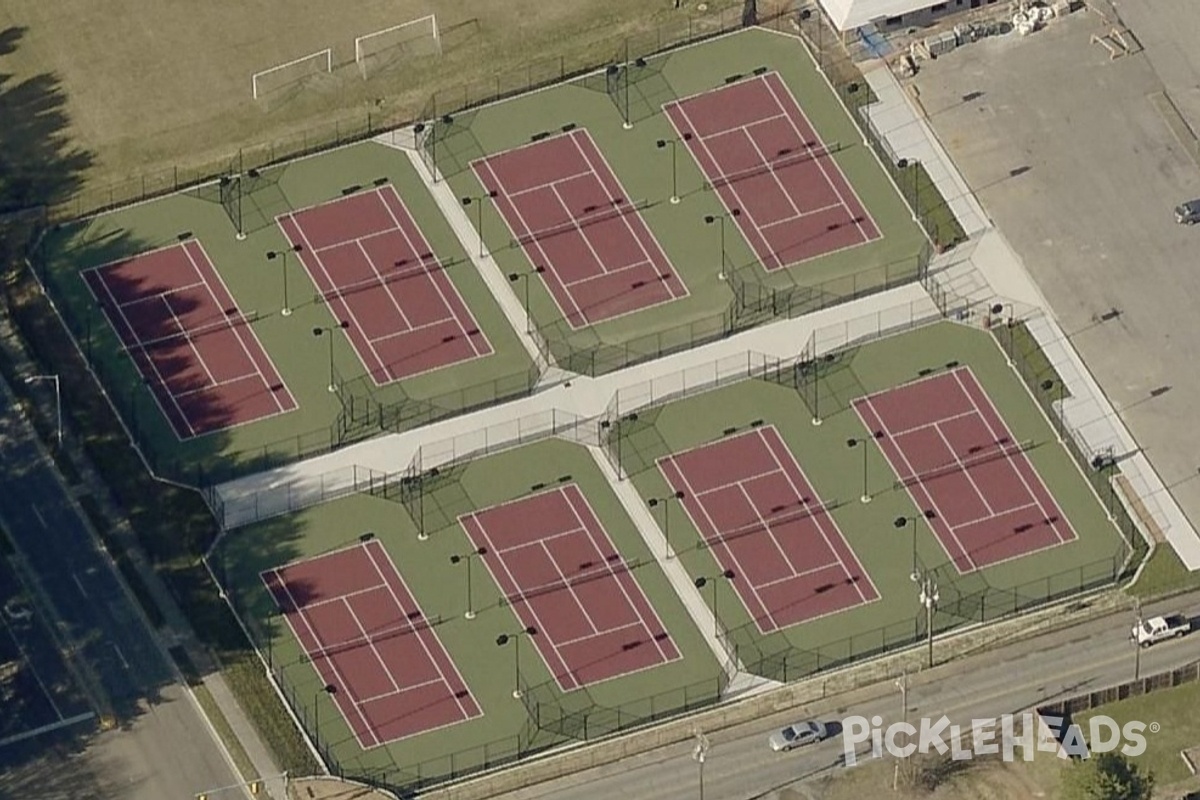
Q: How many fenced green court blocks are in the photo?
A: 4